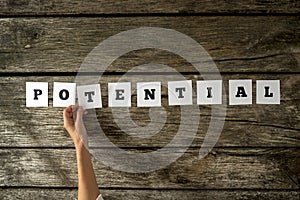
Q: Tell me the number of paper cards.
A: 9